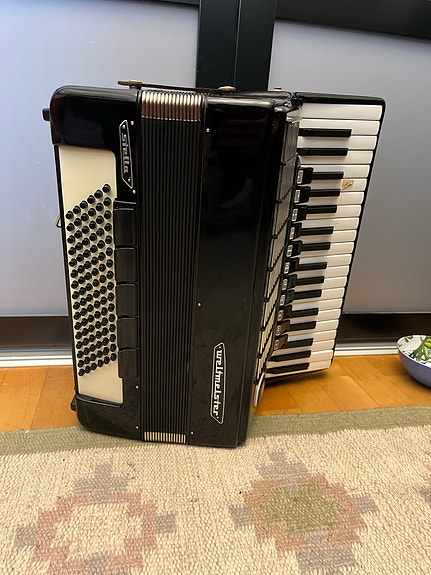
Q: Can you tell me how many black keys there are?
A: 15